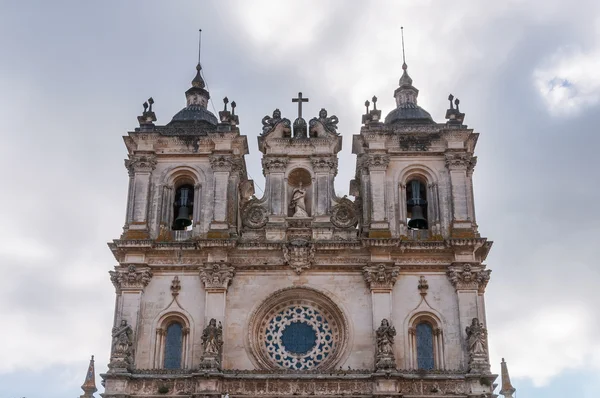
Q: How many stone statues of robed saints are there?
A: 5